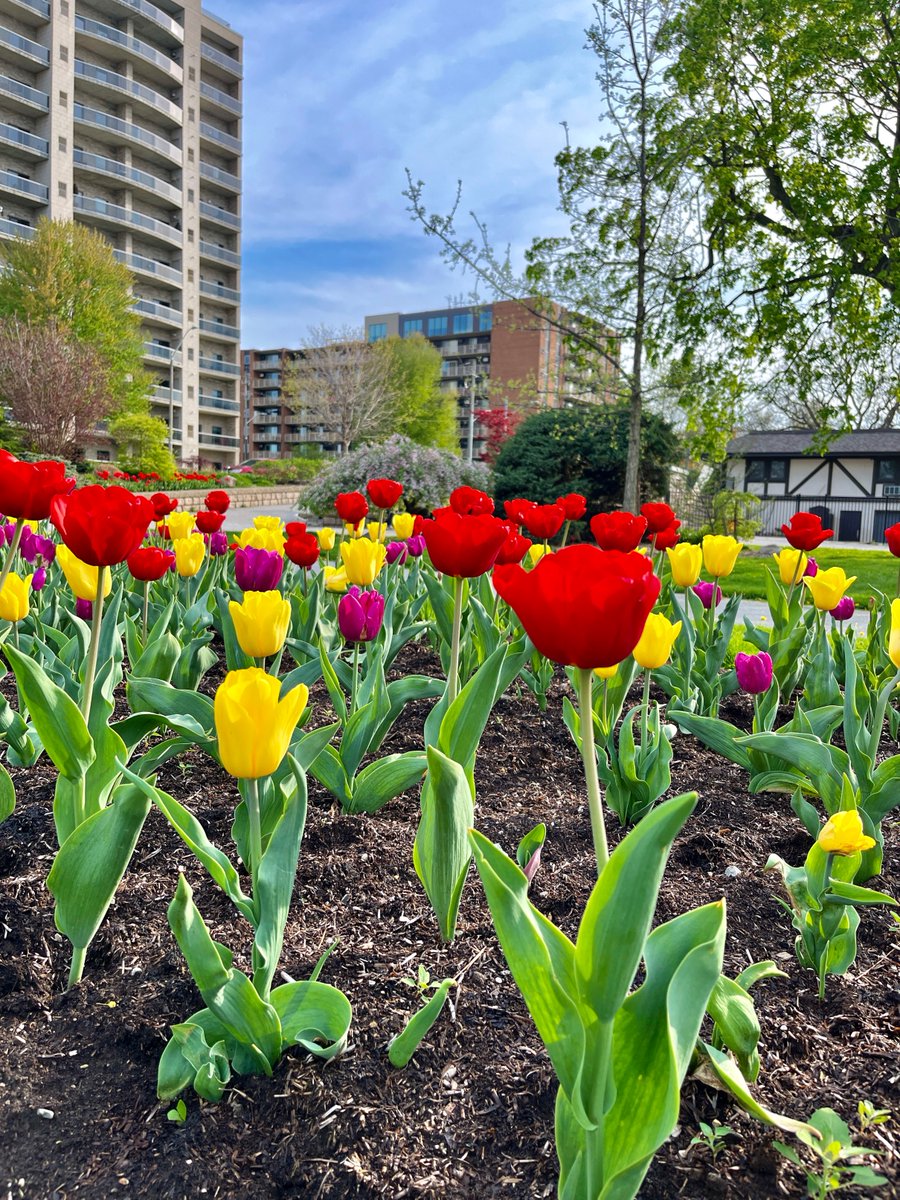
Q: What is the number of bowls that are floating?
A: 0